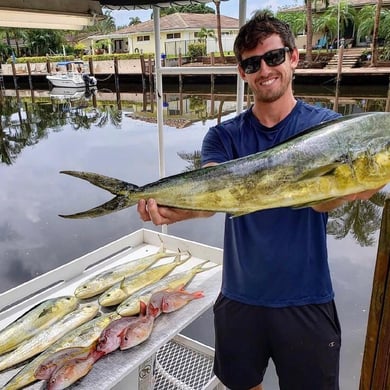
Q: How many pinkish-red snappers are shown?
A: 6